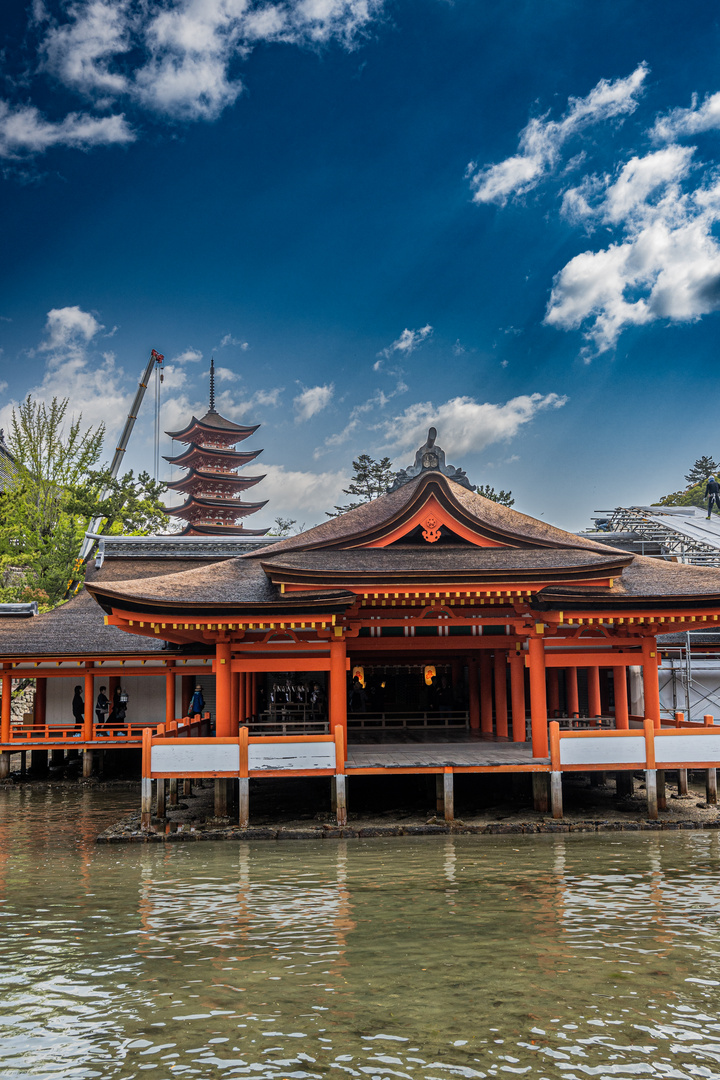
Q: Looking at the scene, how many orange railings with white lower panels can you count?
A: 4